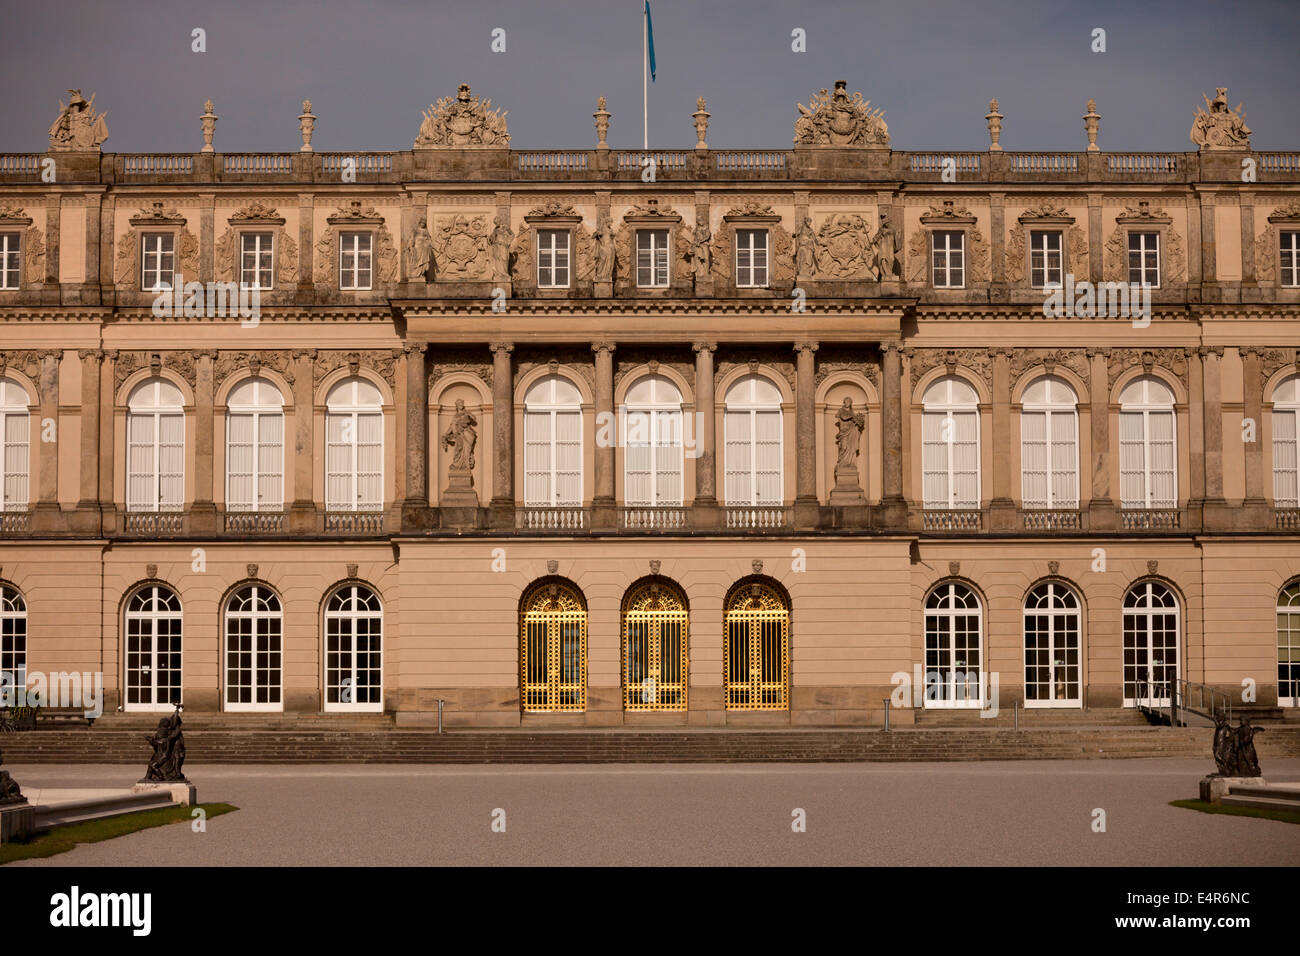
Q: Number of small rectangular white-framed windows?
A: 11